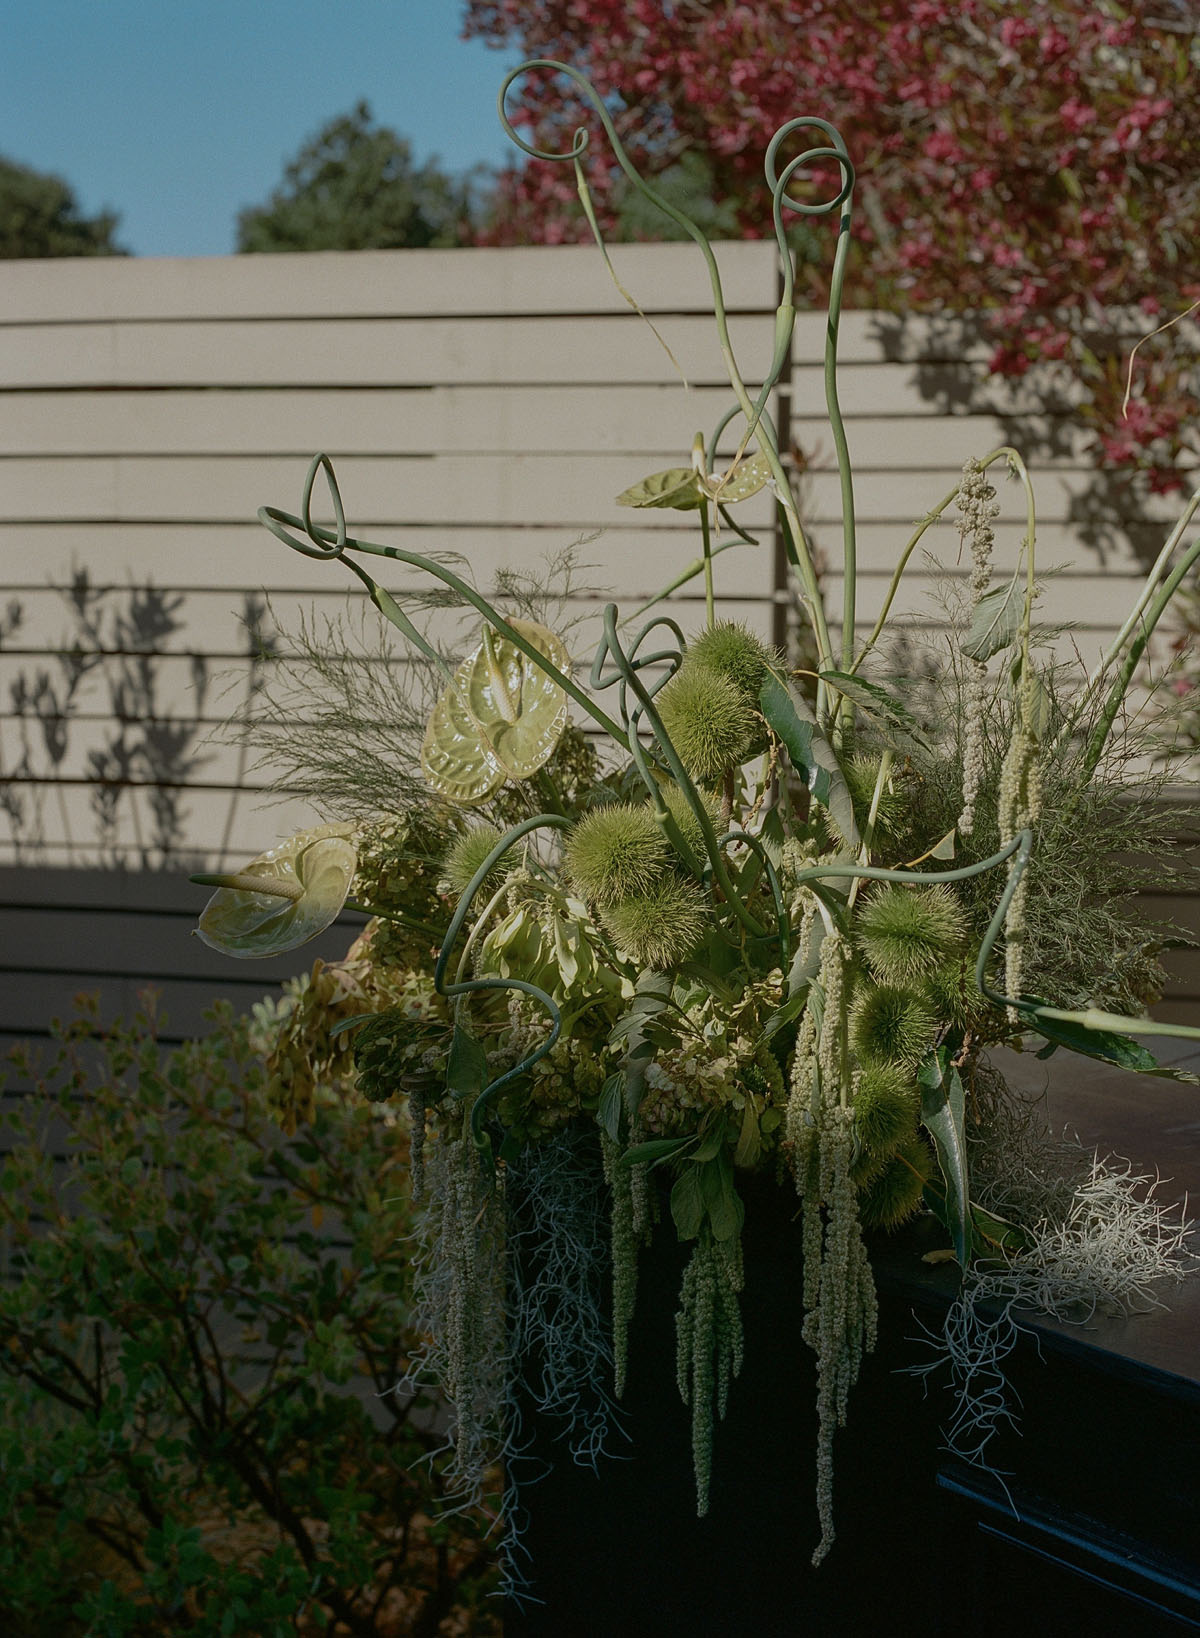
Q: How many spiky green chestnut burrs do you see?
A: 12